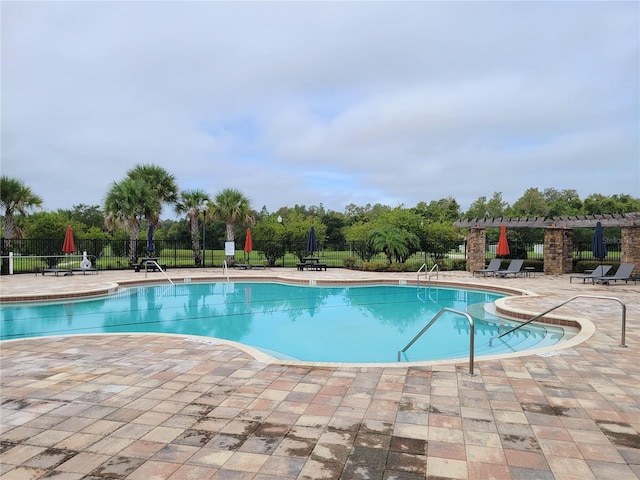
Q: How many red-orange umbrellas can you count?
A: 3